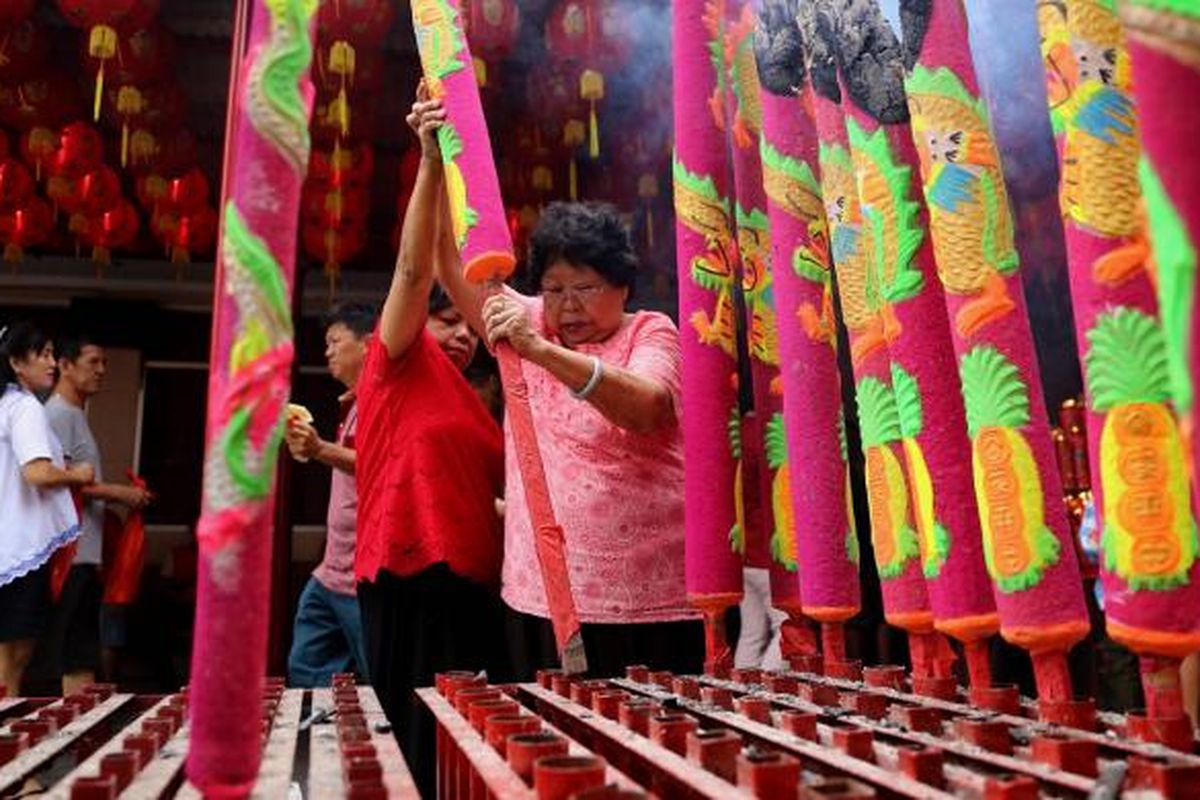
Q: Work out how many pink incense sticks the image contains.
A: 10